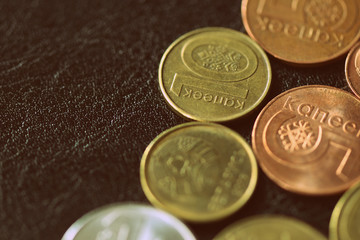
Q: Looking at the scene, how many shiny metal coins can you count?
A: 8